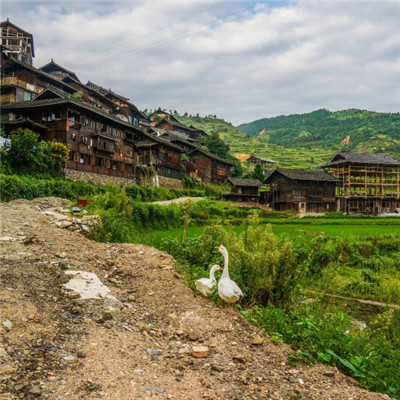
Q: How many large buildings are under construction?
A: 1